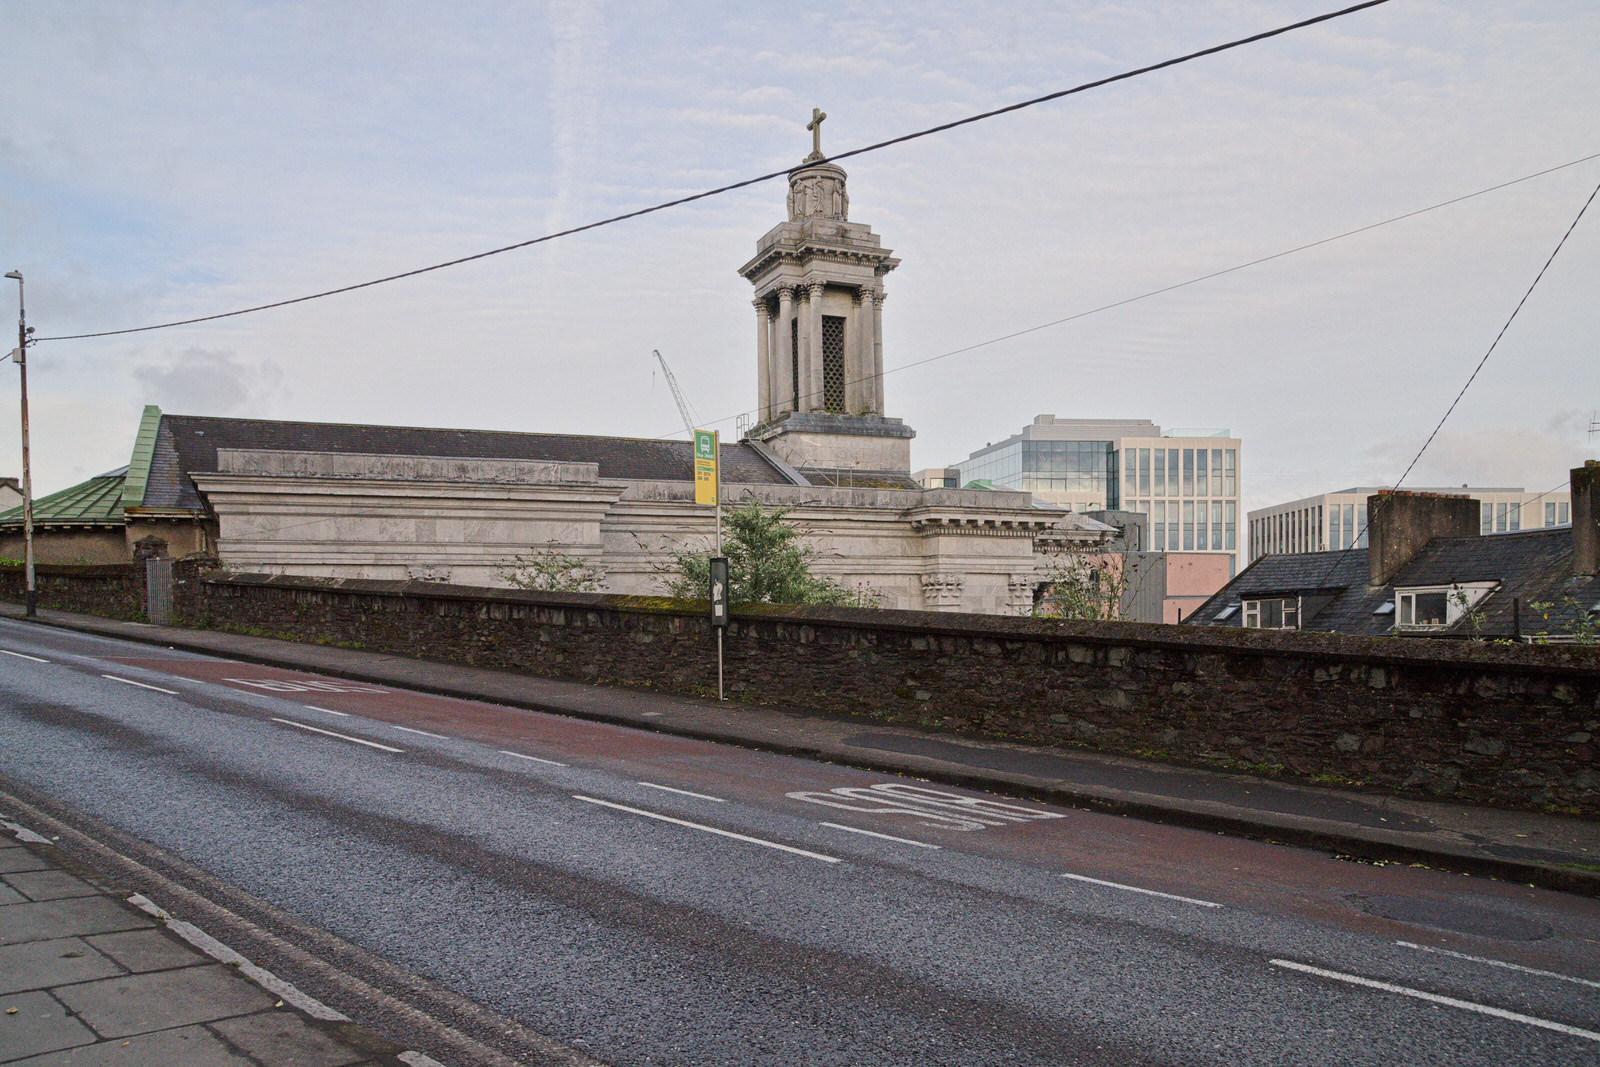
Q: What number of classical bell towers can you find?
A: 1